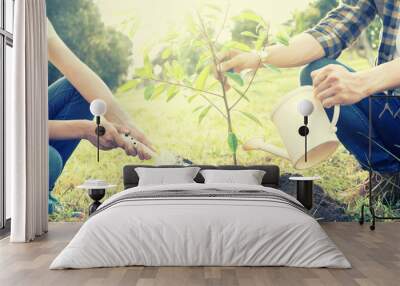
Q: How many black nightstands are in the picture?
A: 2